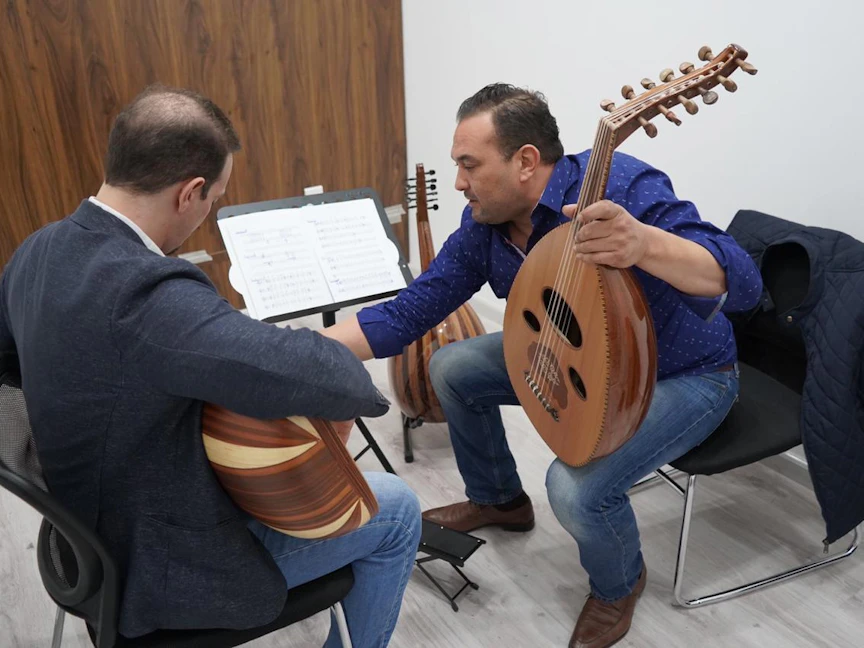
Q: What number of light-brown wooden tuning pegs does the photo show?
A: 12